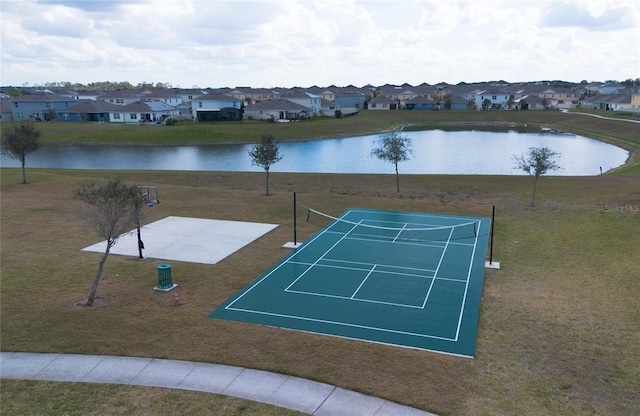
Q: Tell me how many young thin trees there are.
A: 5